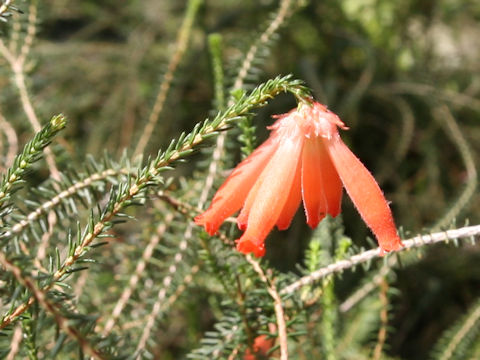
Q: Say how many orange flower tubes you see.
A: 7